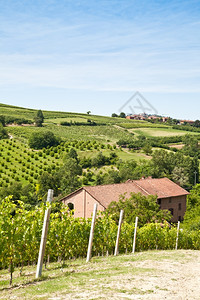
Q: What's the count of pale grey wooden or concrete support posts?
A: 5